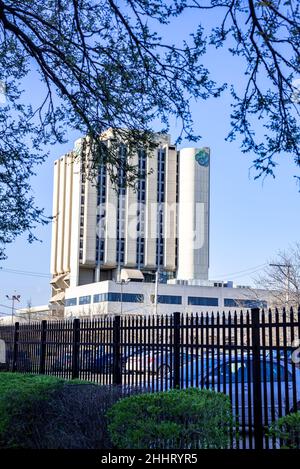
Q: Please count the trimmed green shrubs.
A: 3